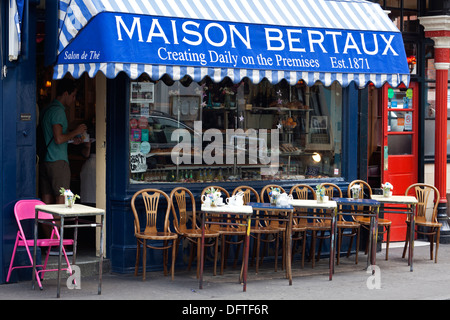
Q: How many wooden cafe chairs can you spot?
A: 9